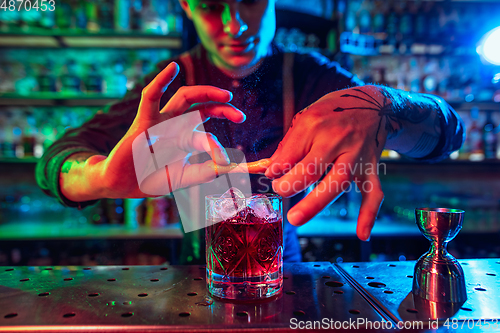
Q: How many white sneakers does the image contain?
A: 0